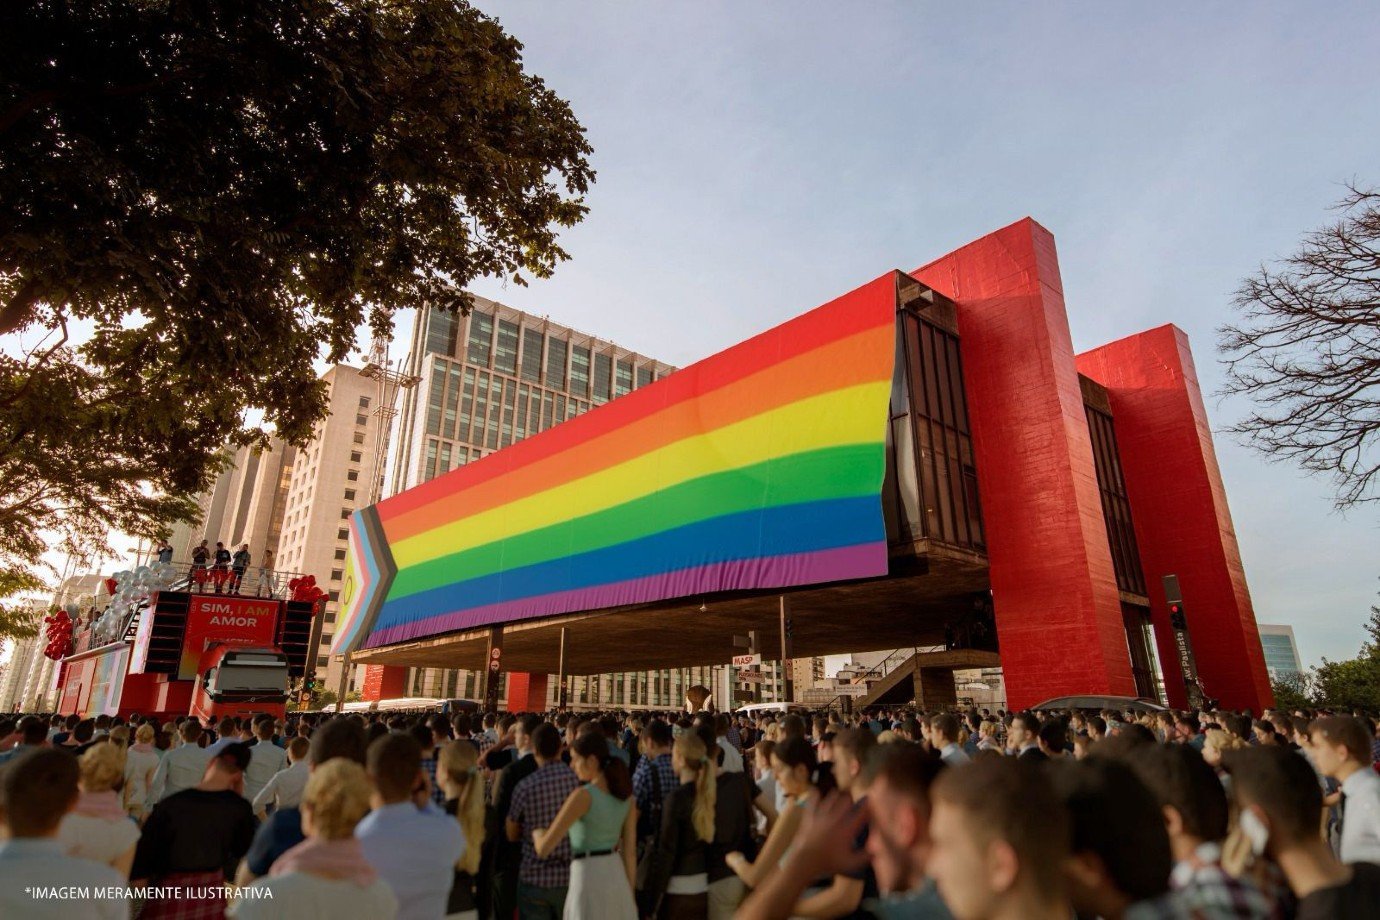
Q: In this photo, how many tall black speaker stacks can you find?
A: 2